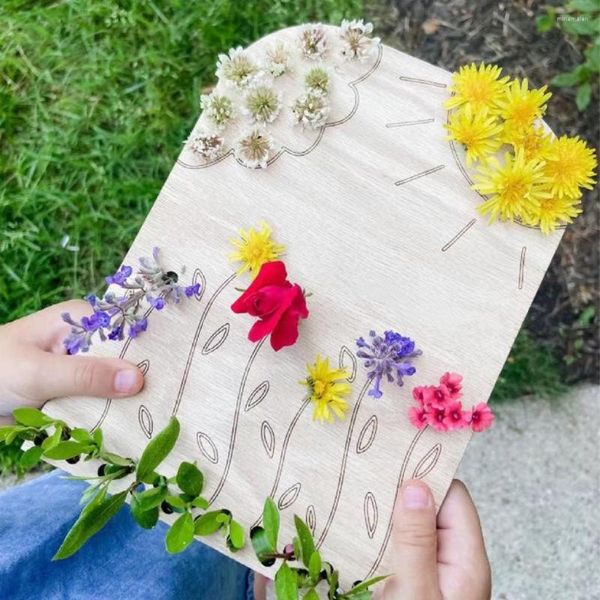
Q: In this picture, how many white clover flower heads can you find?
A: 10